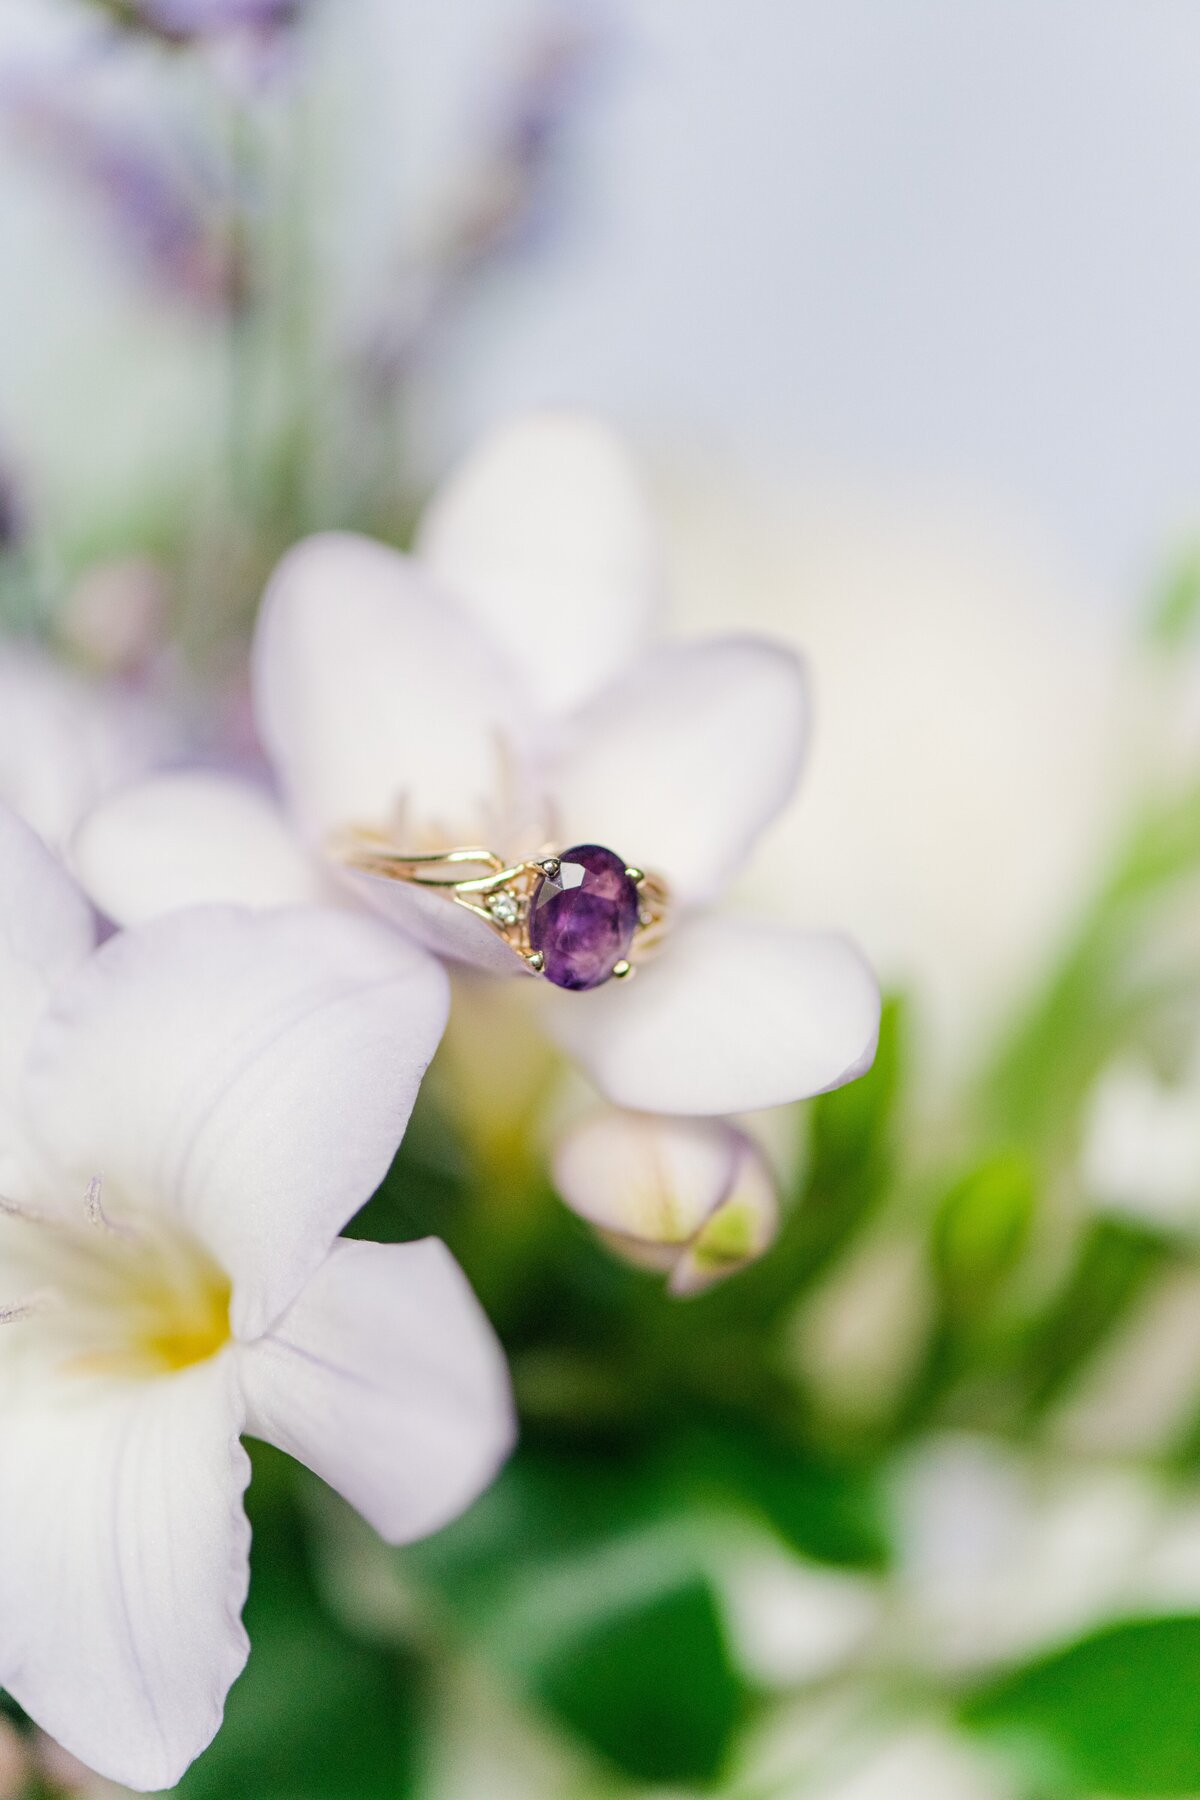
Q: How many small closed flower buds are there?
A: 1